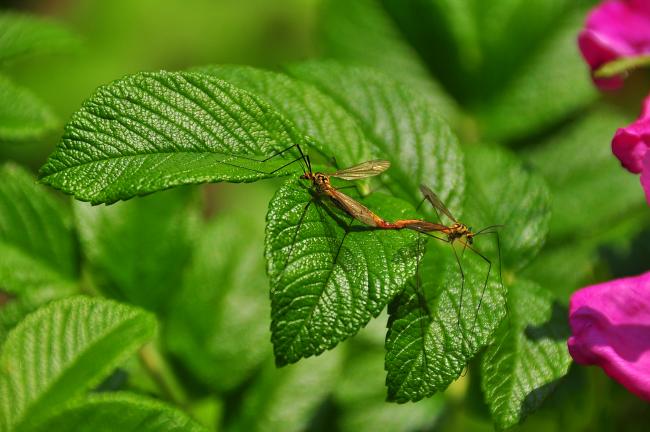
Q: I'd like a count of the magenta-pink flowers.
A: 3